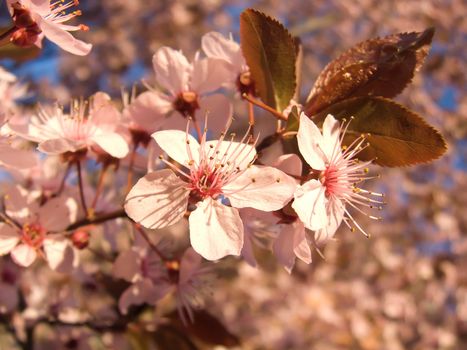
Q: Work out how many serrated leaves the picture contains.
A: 3